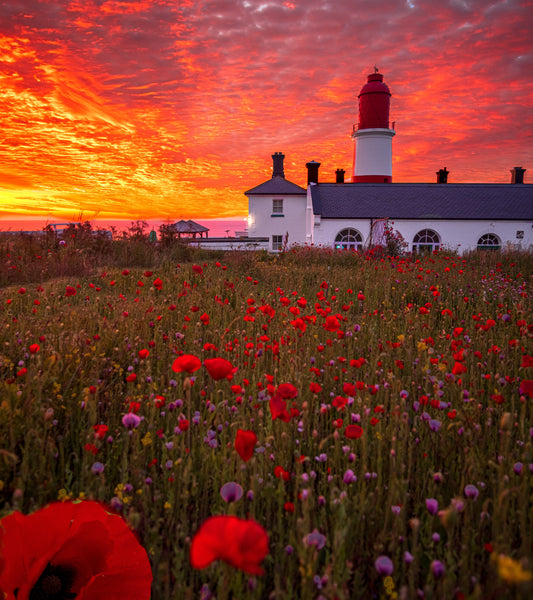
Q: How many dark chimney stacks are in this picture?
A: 5